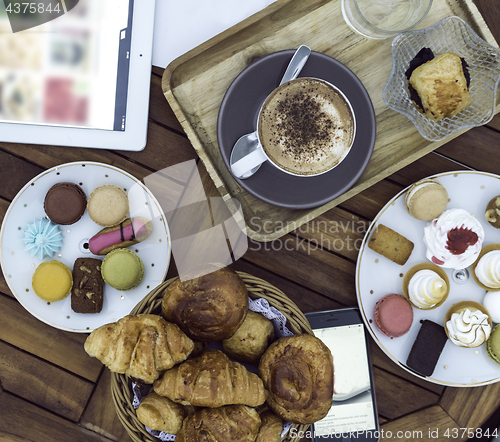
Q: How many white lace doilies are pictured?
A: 1